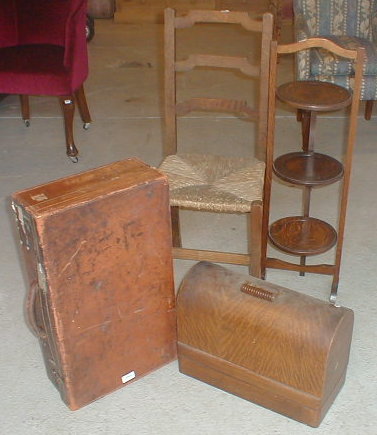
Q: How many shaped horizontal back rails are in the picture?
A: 3